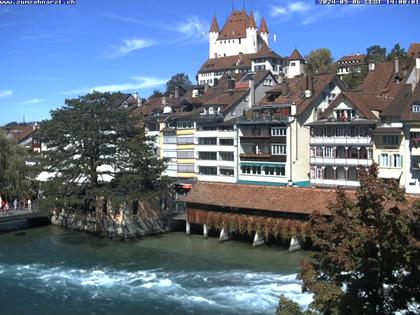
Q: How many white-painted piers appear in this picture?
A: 5